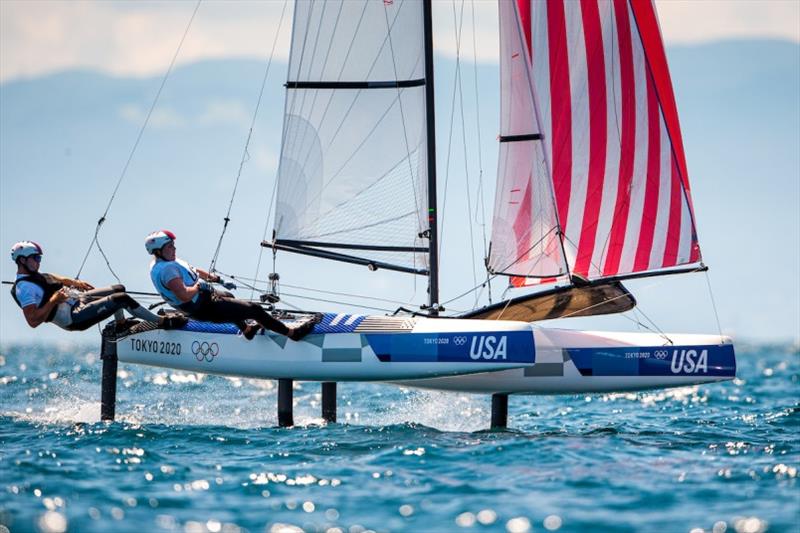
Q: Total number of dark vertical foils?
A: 4